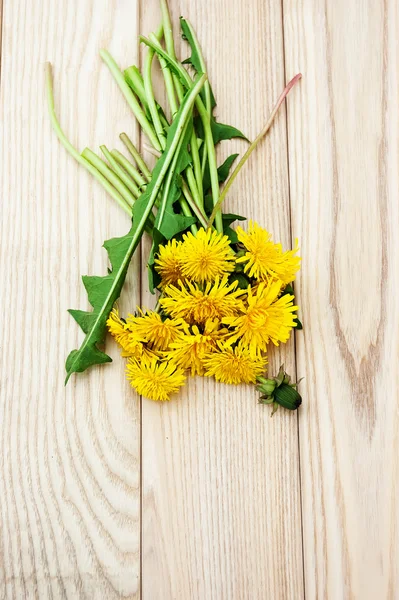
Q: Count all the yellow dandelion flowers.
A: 11